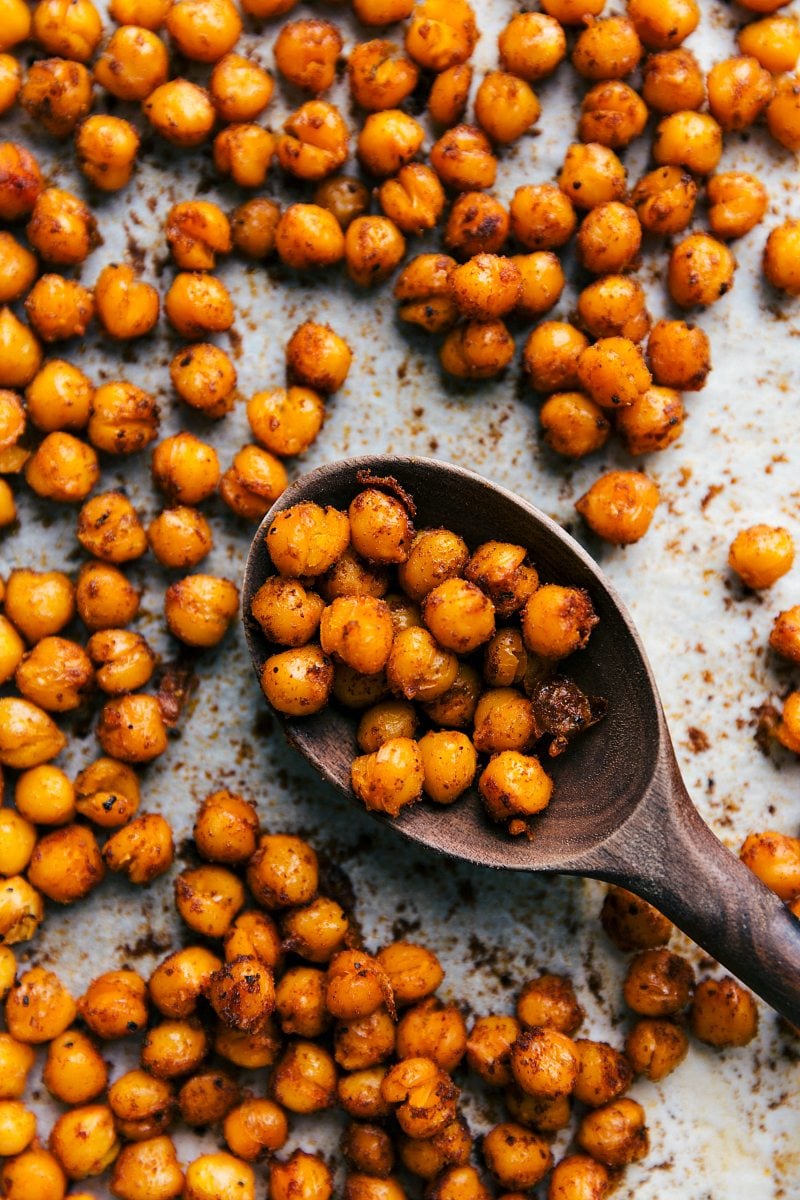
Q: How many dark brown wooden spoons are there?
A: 1